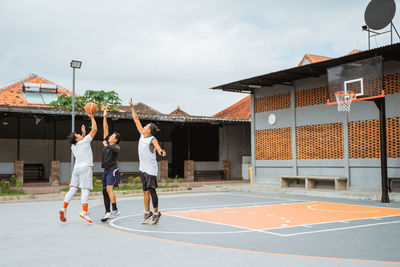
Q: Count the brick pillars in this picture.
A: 5